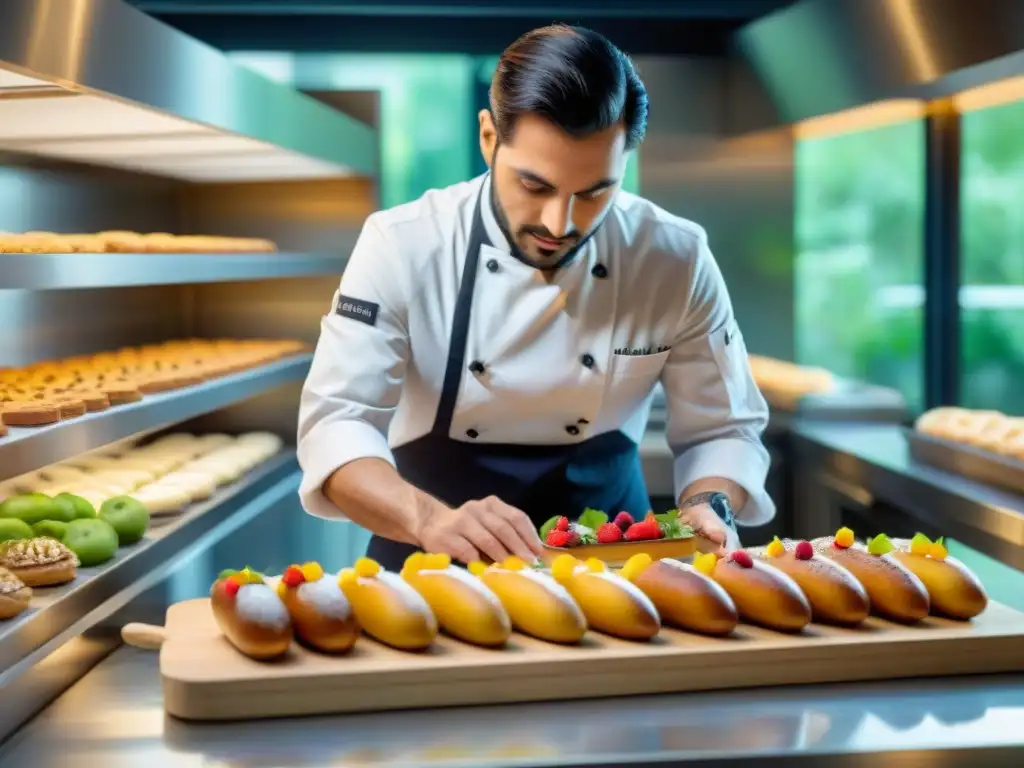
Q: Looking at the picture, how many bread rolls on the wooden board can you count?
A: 11